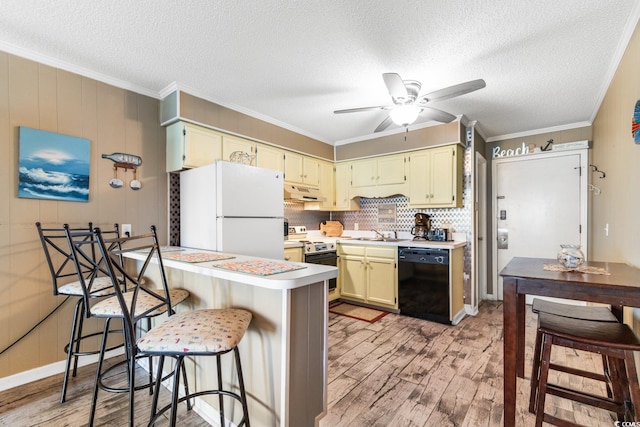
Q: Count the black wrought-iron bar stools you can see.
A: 3